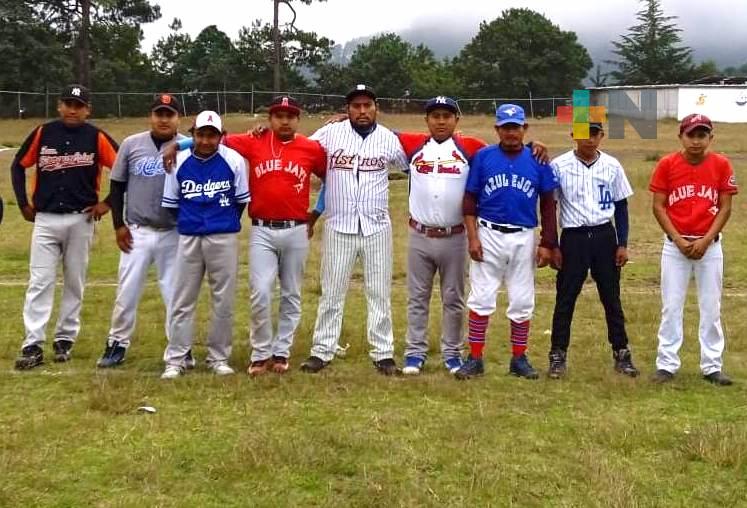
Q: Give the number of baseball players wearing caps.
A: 9